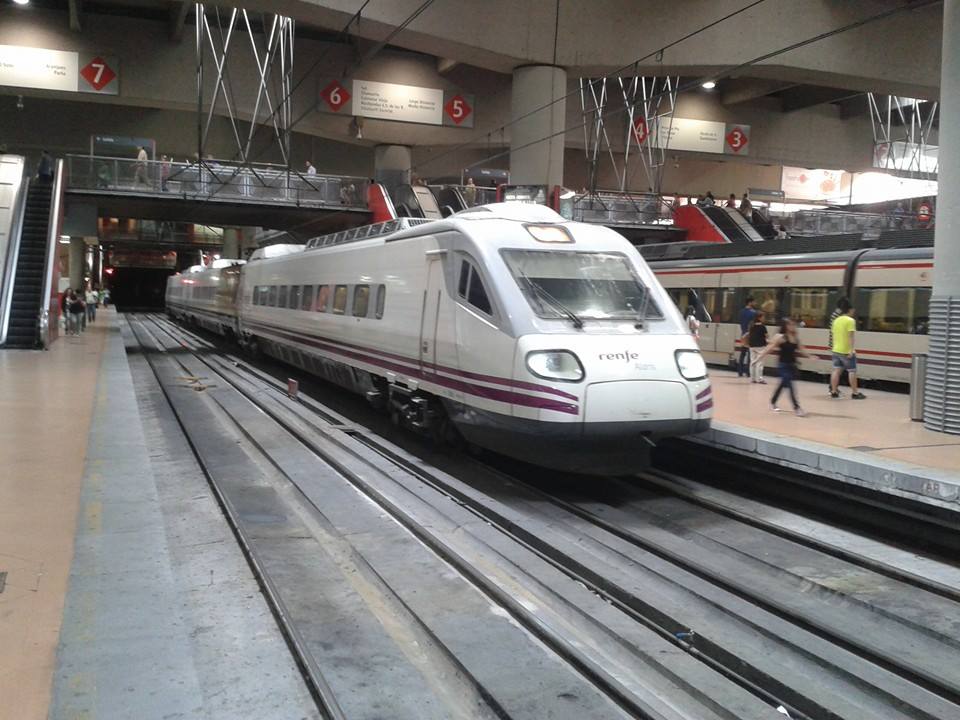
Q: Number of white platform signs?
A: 3